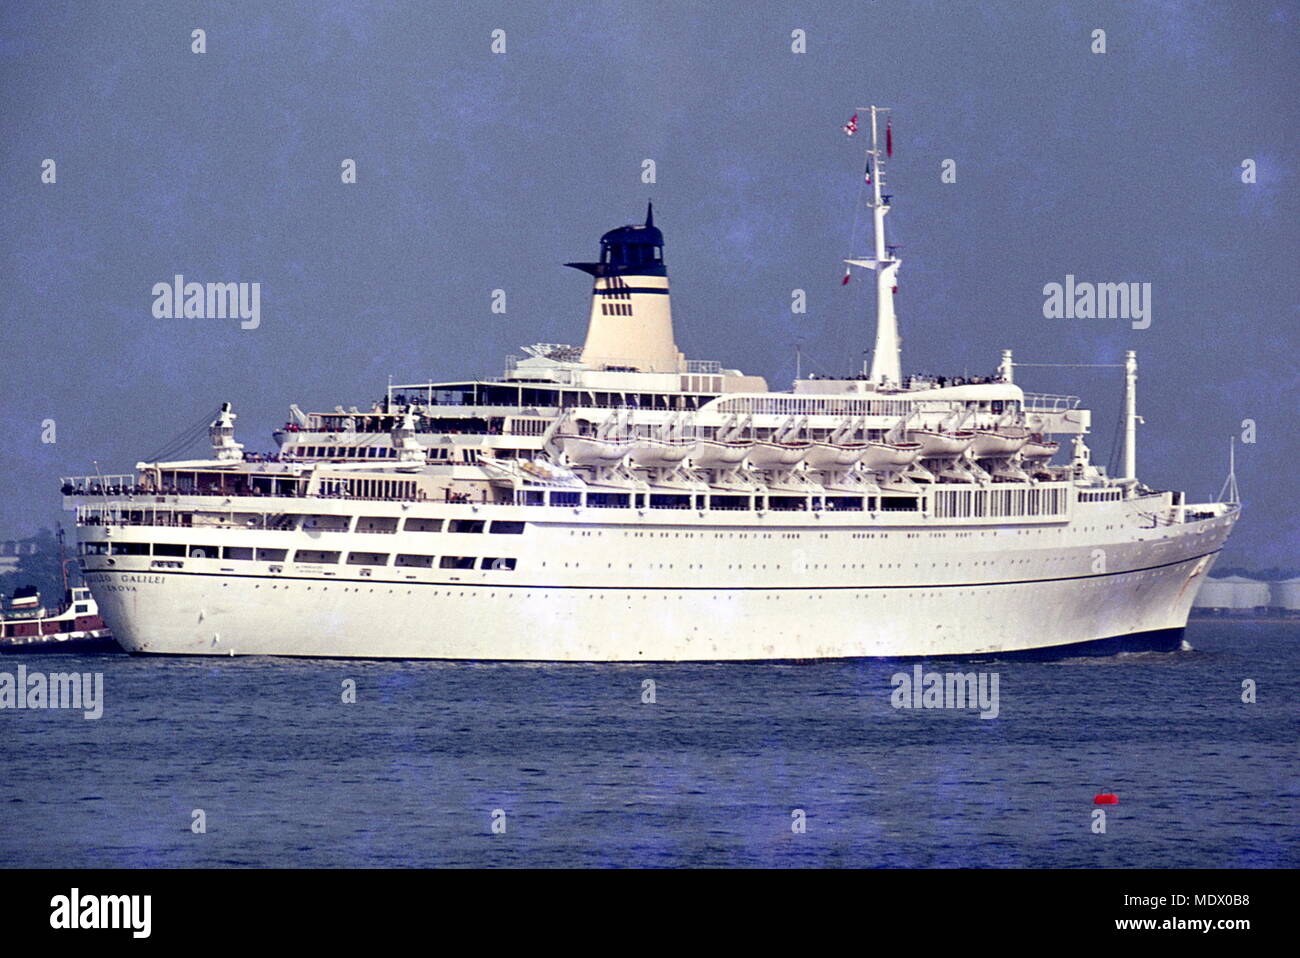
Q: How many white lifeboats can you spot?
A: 9